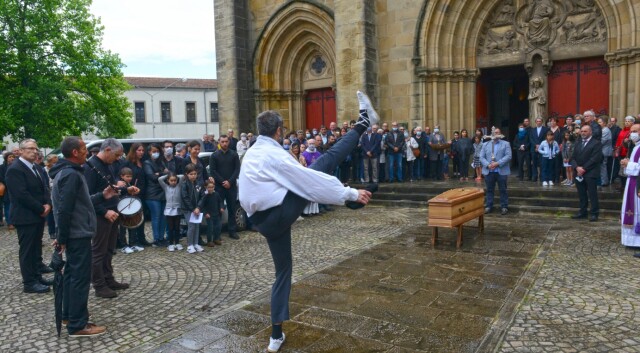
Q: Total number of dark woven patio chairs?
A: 0